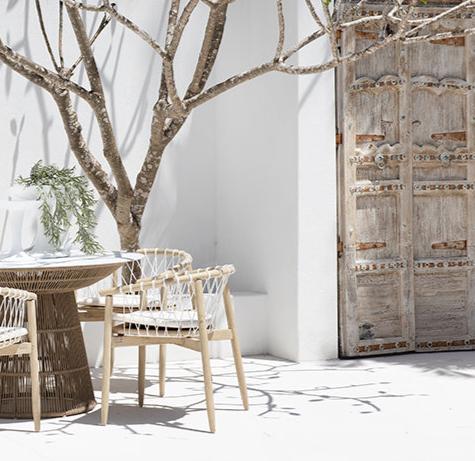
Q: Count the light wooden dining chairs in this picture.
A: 3